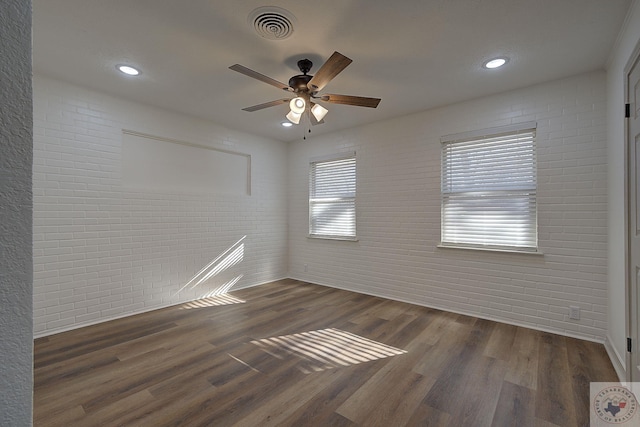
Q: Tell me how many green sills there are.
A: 0